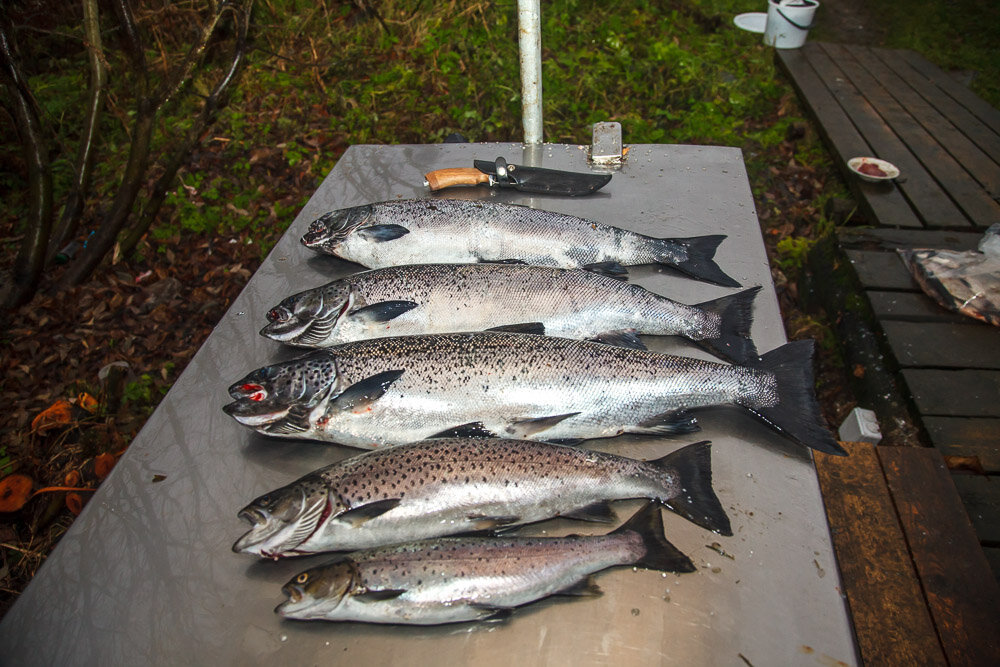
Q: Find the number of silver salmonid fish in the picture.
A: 5